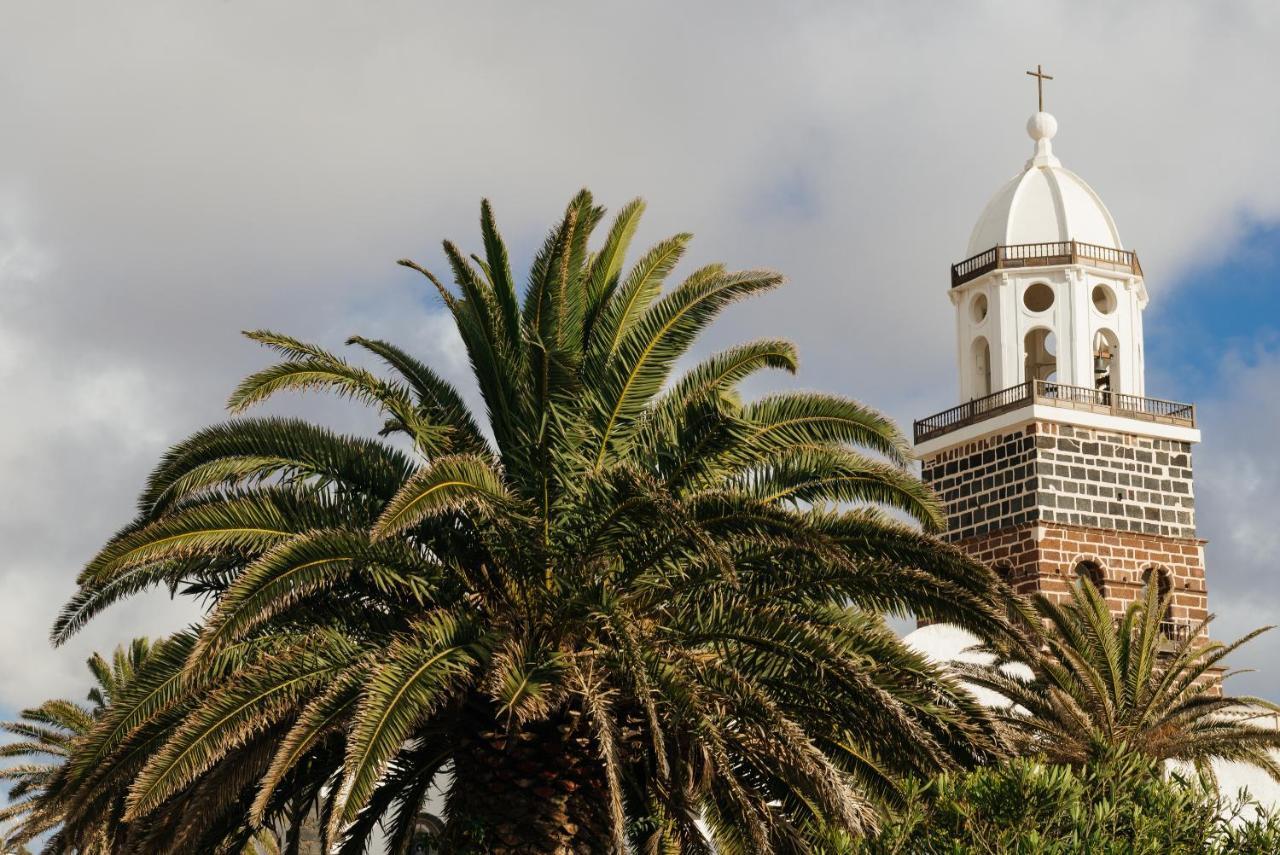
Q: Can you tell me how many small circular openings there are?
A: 3